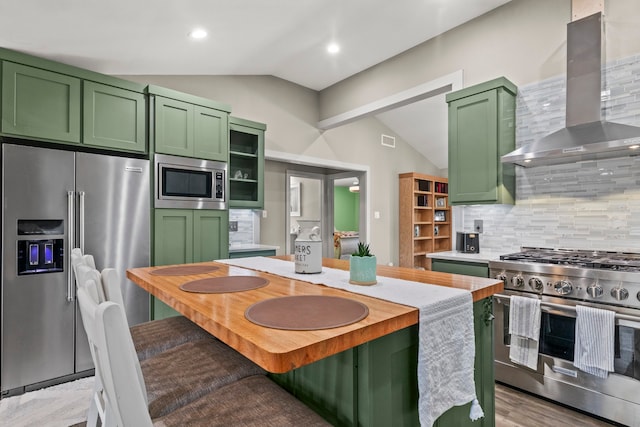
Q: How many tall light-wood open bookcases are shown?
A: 1